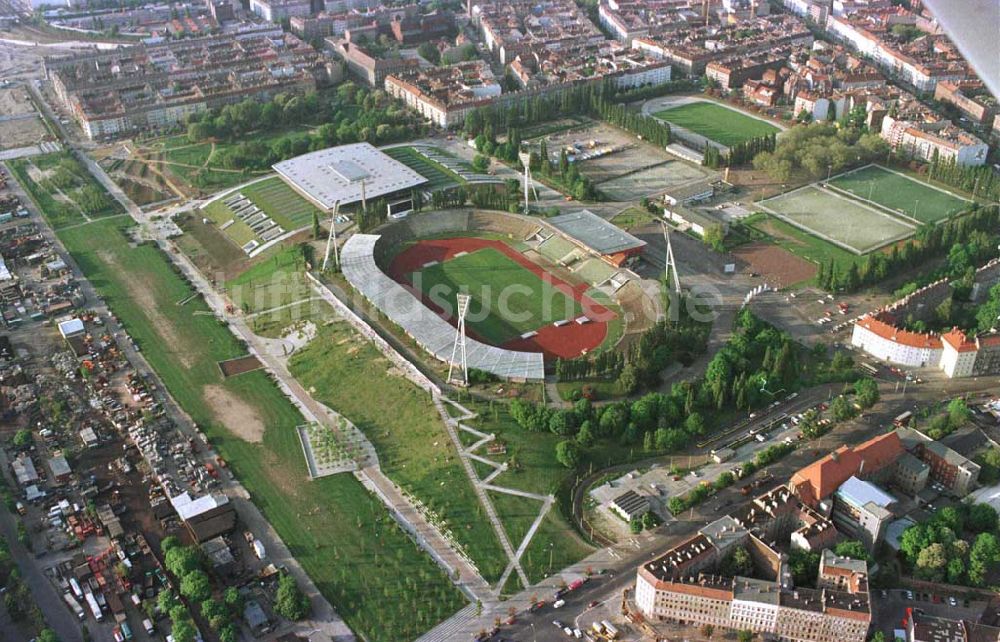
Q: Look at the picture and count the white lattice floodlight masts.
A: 4